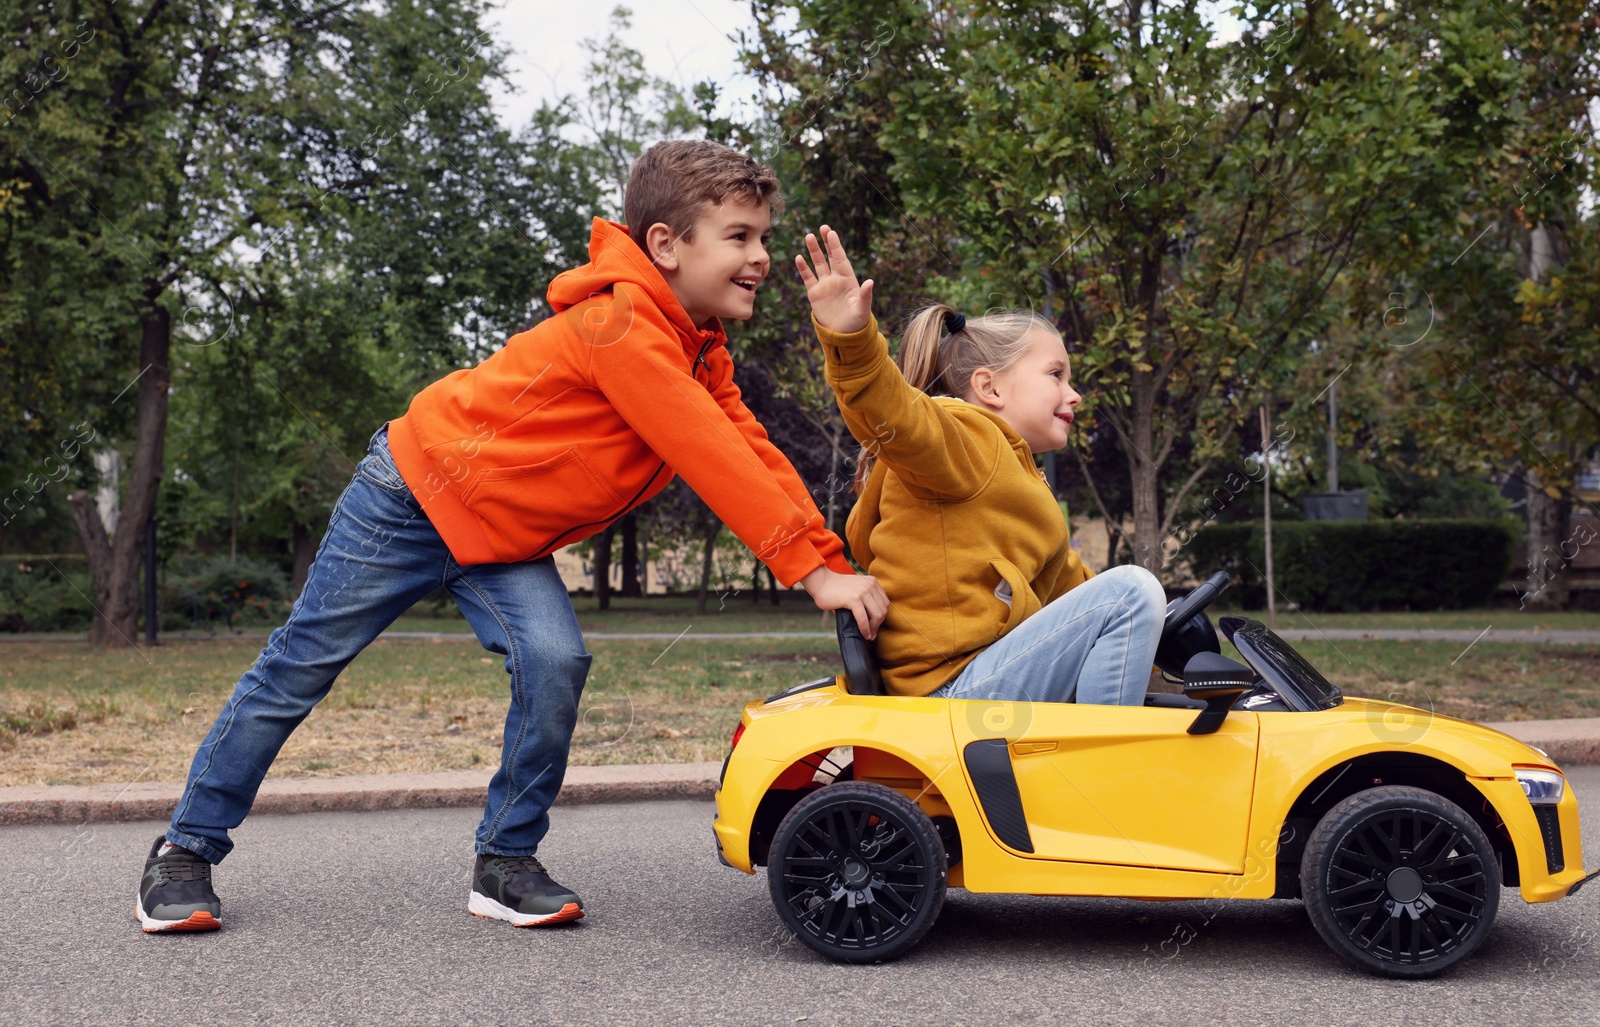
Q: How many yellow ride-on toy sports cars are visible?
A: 1